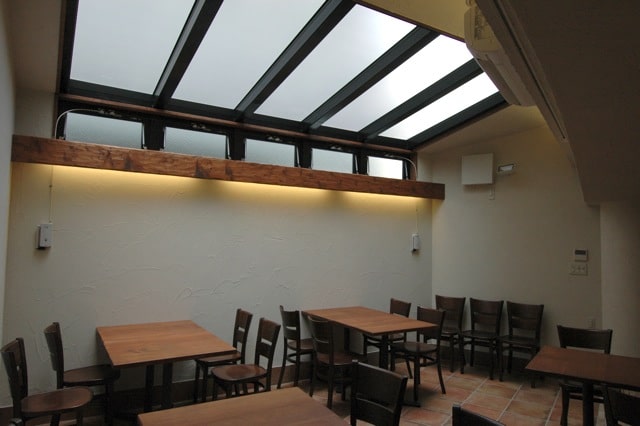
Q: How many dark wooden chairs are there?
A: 15